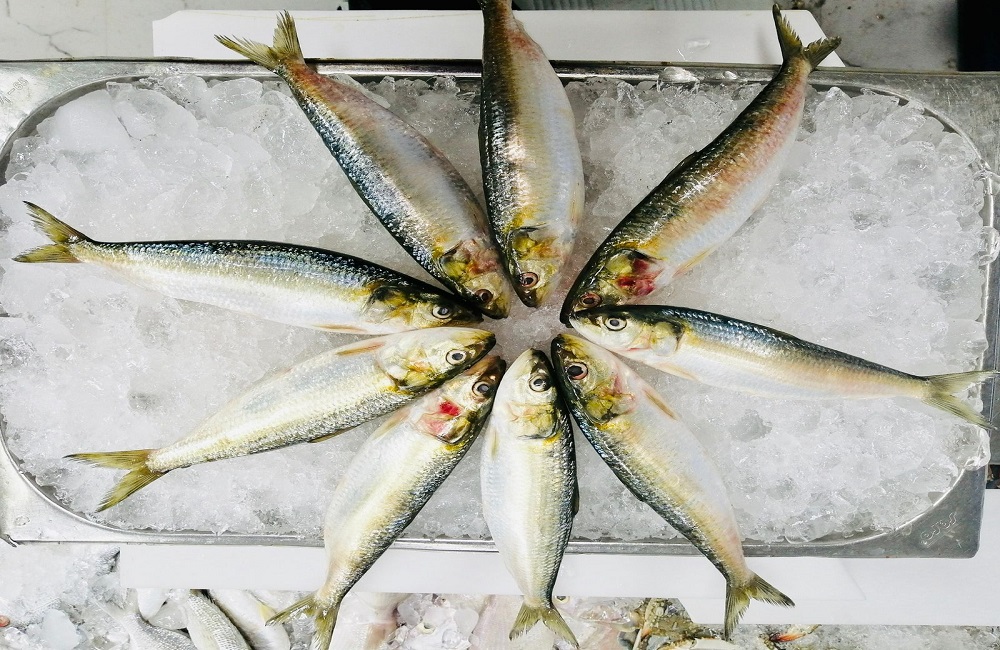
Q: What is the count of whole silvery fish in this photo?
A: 9